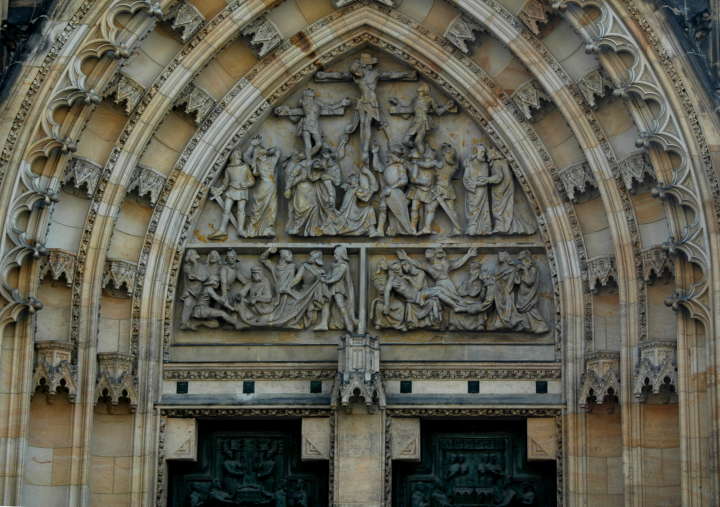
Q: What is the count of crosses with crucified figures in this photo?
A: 3